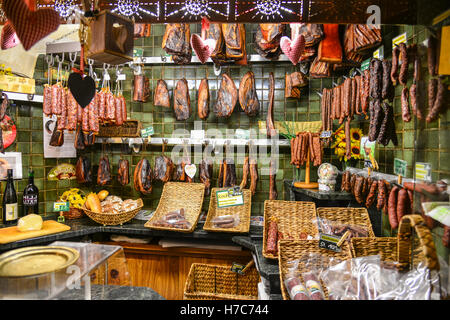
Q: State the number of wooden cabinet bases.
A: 1